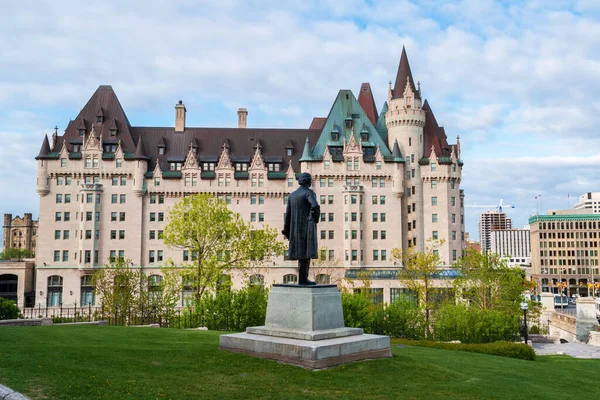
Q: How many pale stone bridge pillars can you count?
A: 2